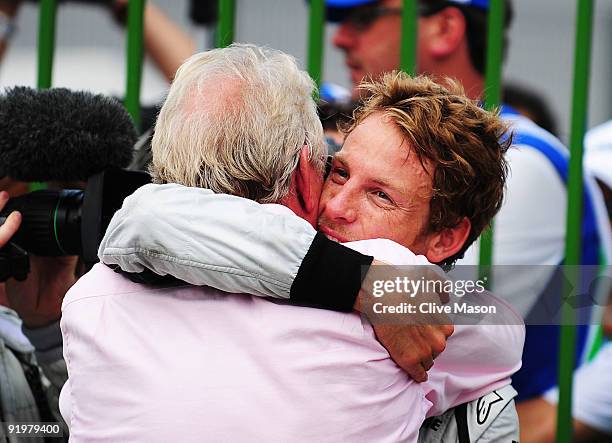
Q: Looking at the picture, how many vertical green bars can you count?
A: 7